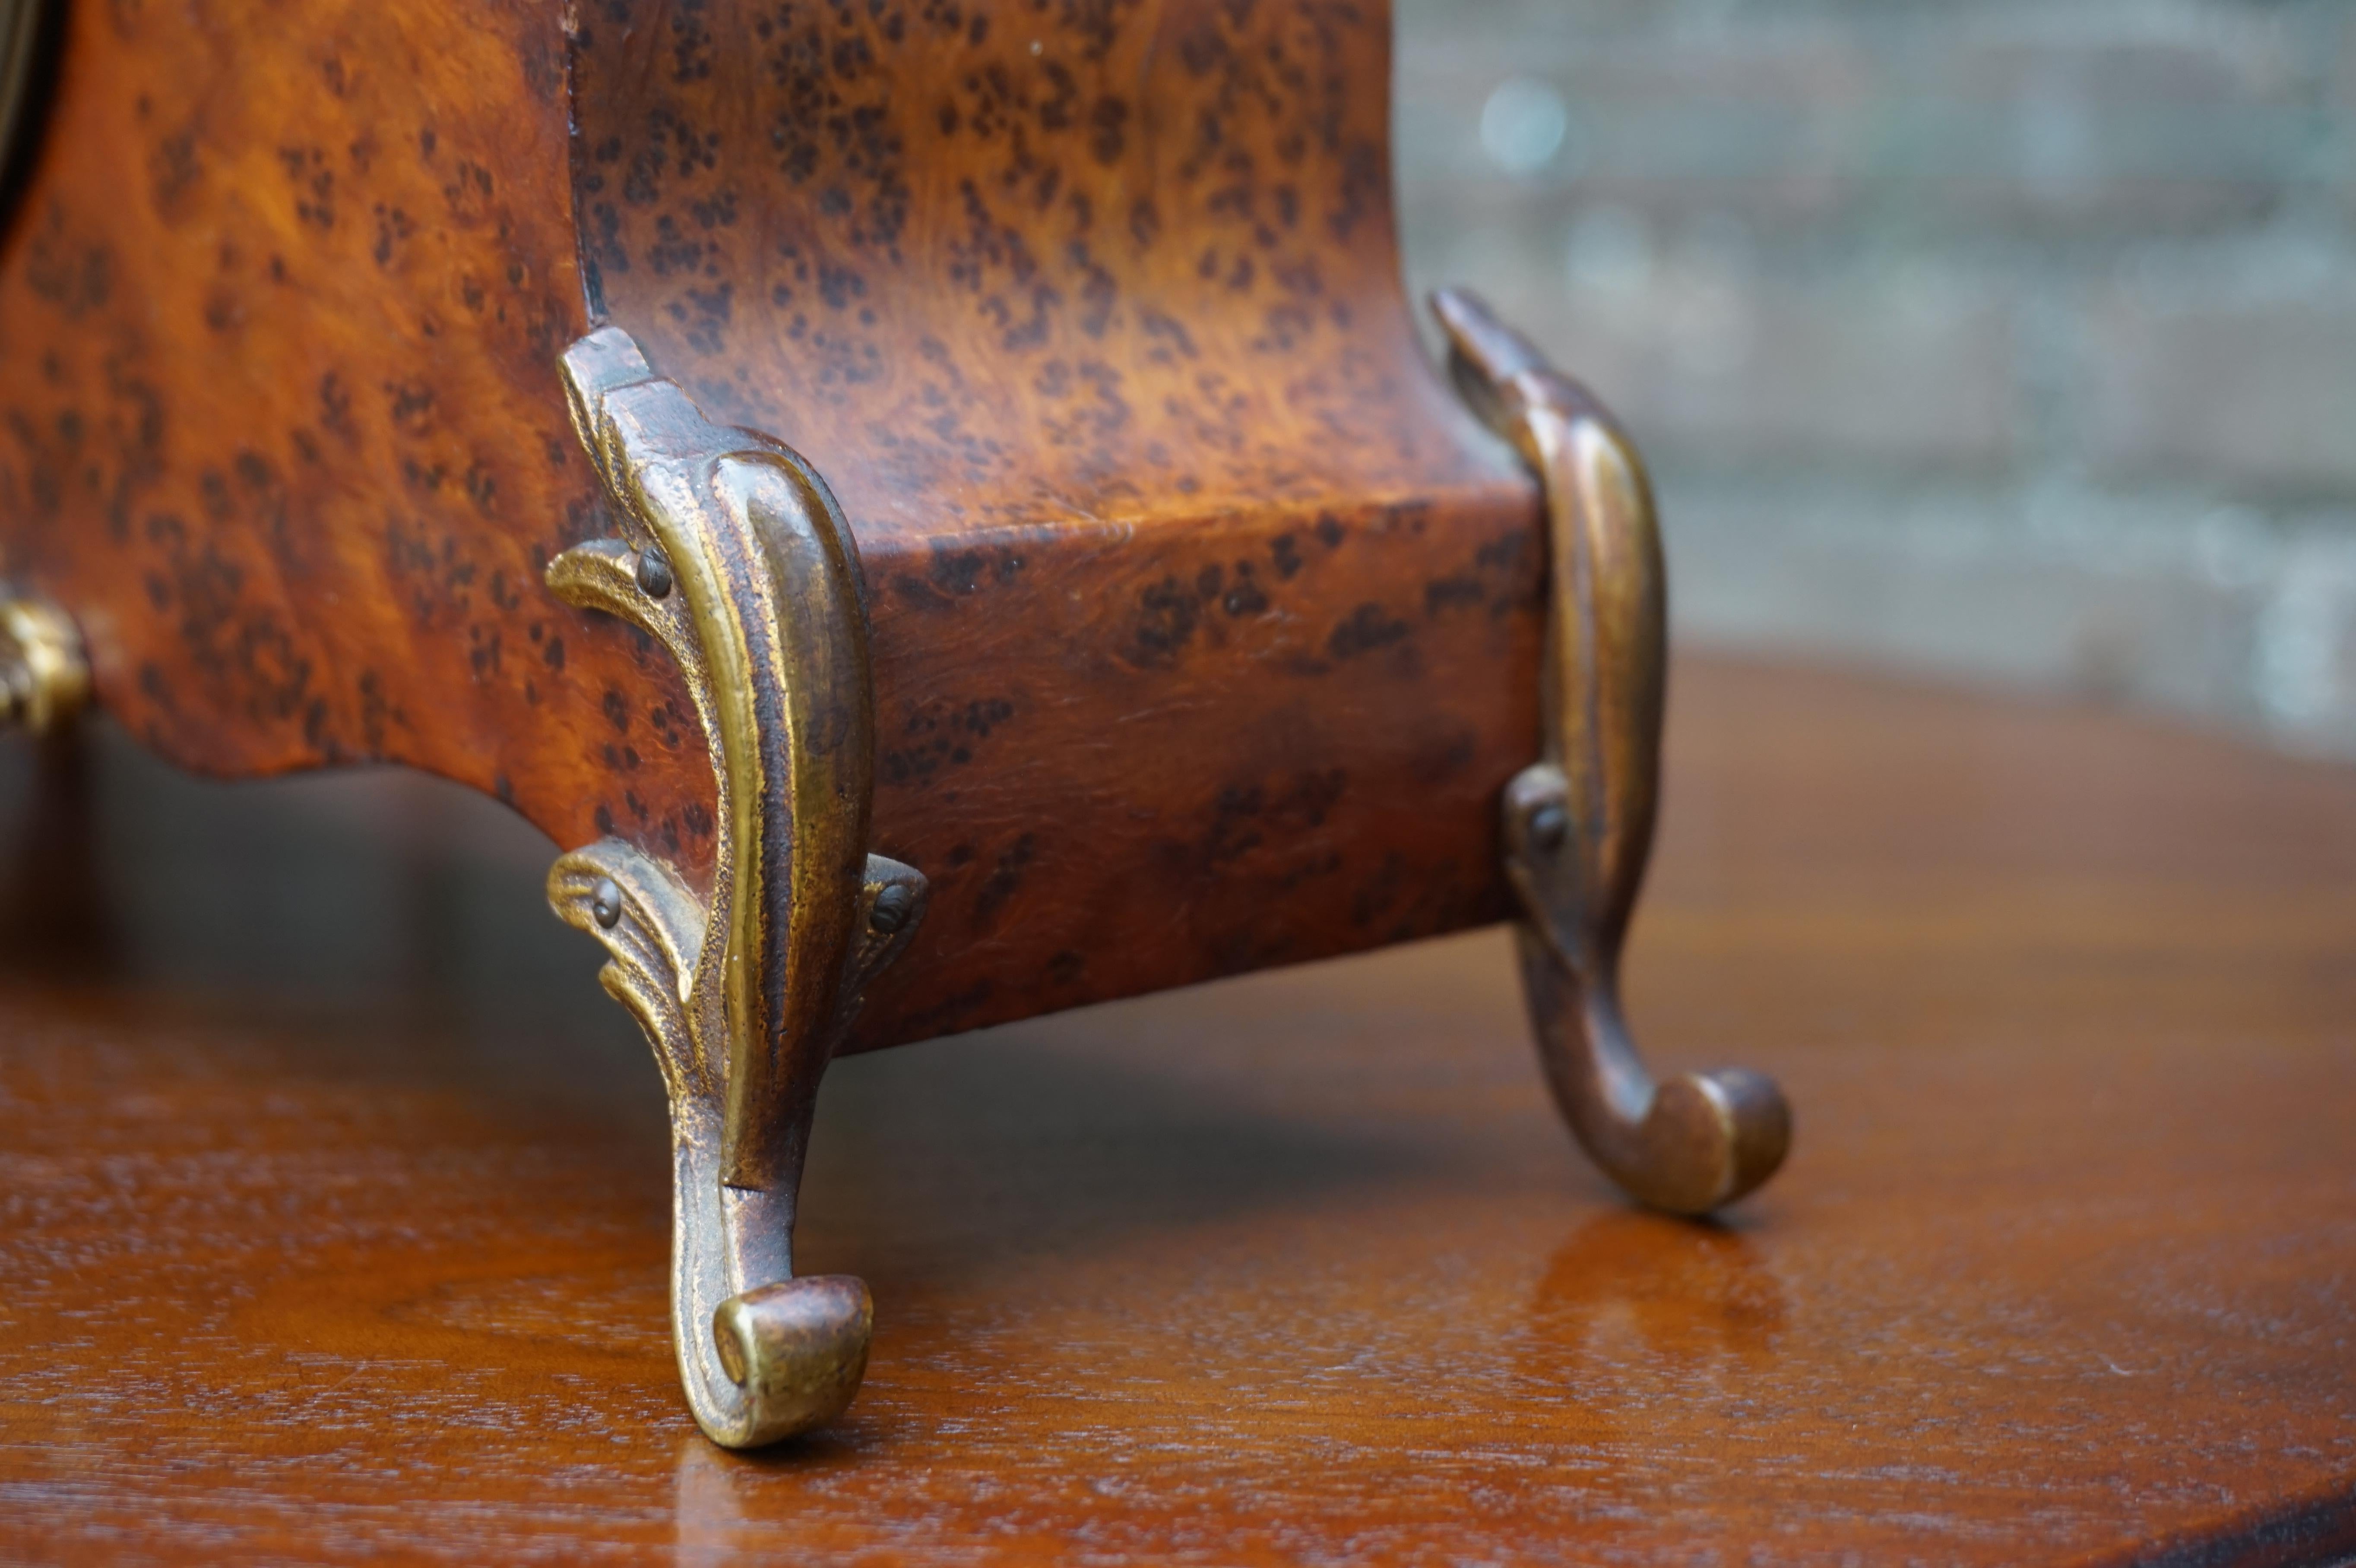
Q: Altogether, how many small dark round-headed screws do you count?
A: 4